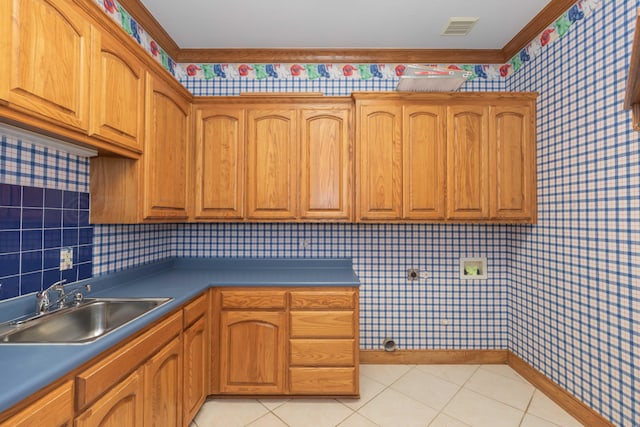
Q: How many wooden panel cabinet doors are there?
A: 14